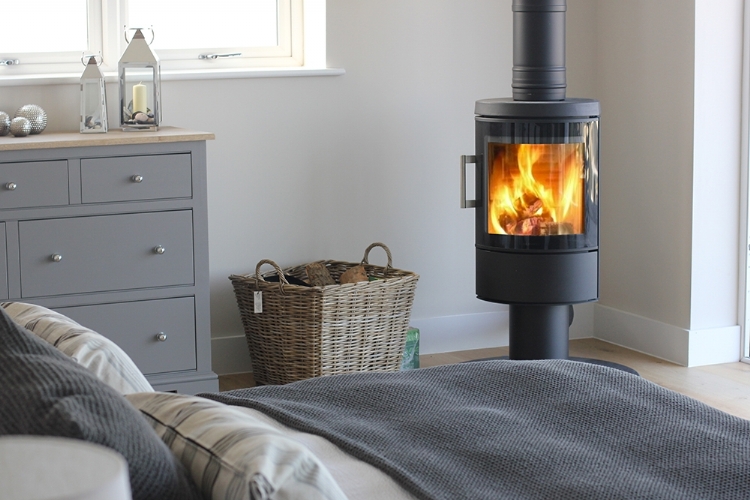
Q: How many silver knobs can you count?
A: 5